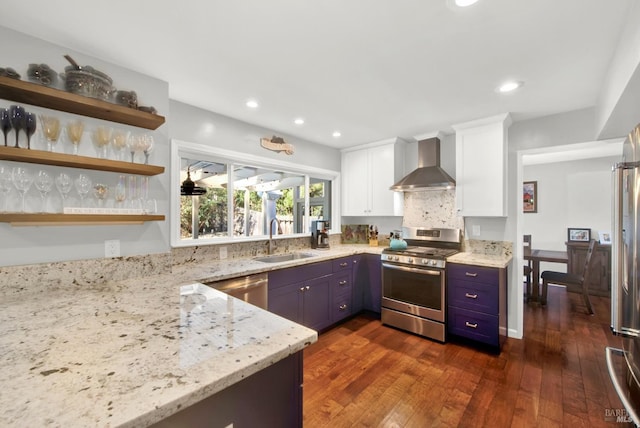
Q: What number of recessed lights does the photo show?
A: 5